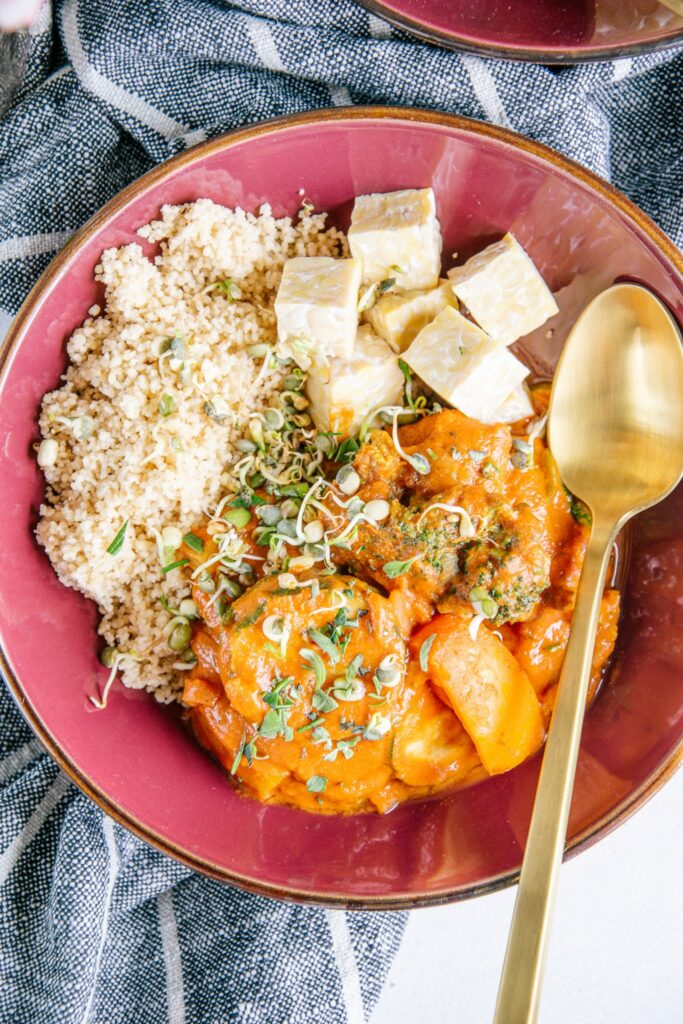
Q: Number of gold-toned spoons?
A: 1